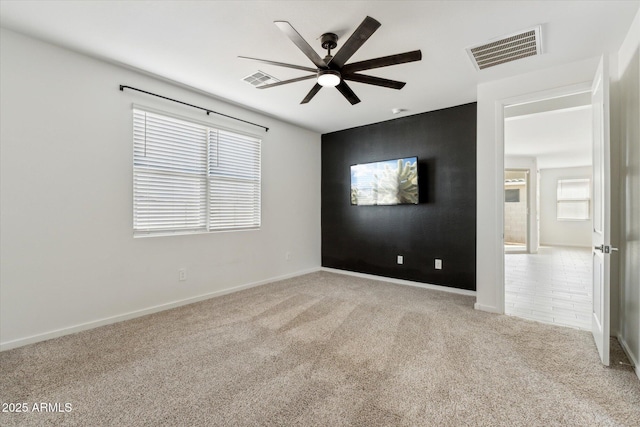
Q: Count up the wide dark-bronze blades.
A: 8